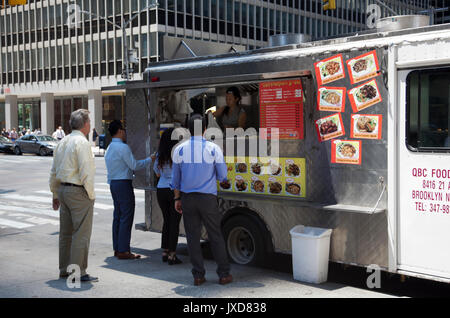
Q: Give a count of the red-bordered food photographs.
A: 7